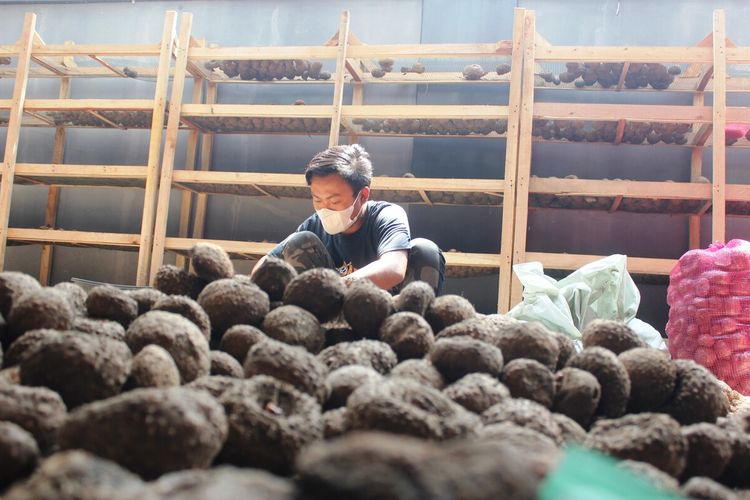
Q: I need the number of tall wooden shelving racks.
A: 3